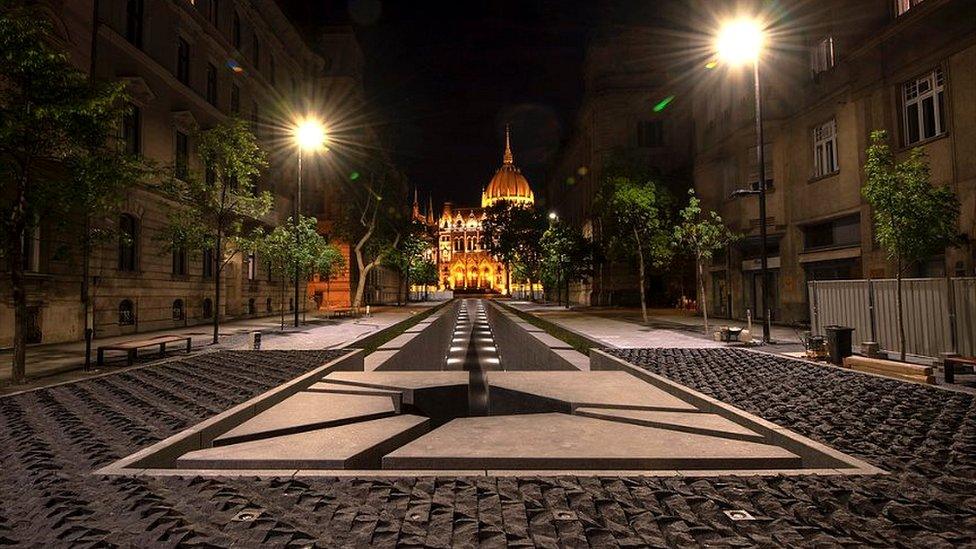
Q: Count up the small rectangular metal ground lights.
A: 4